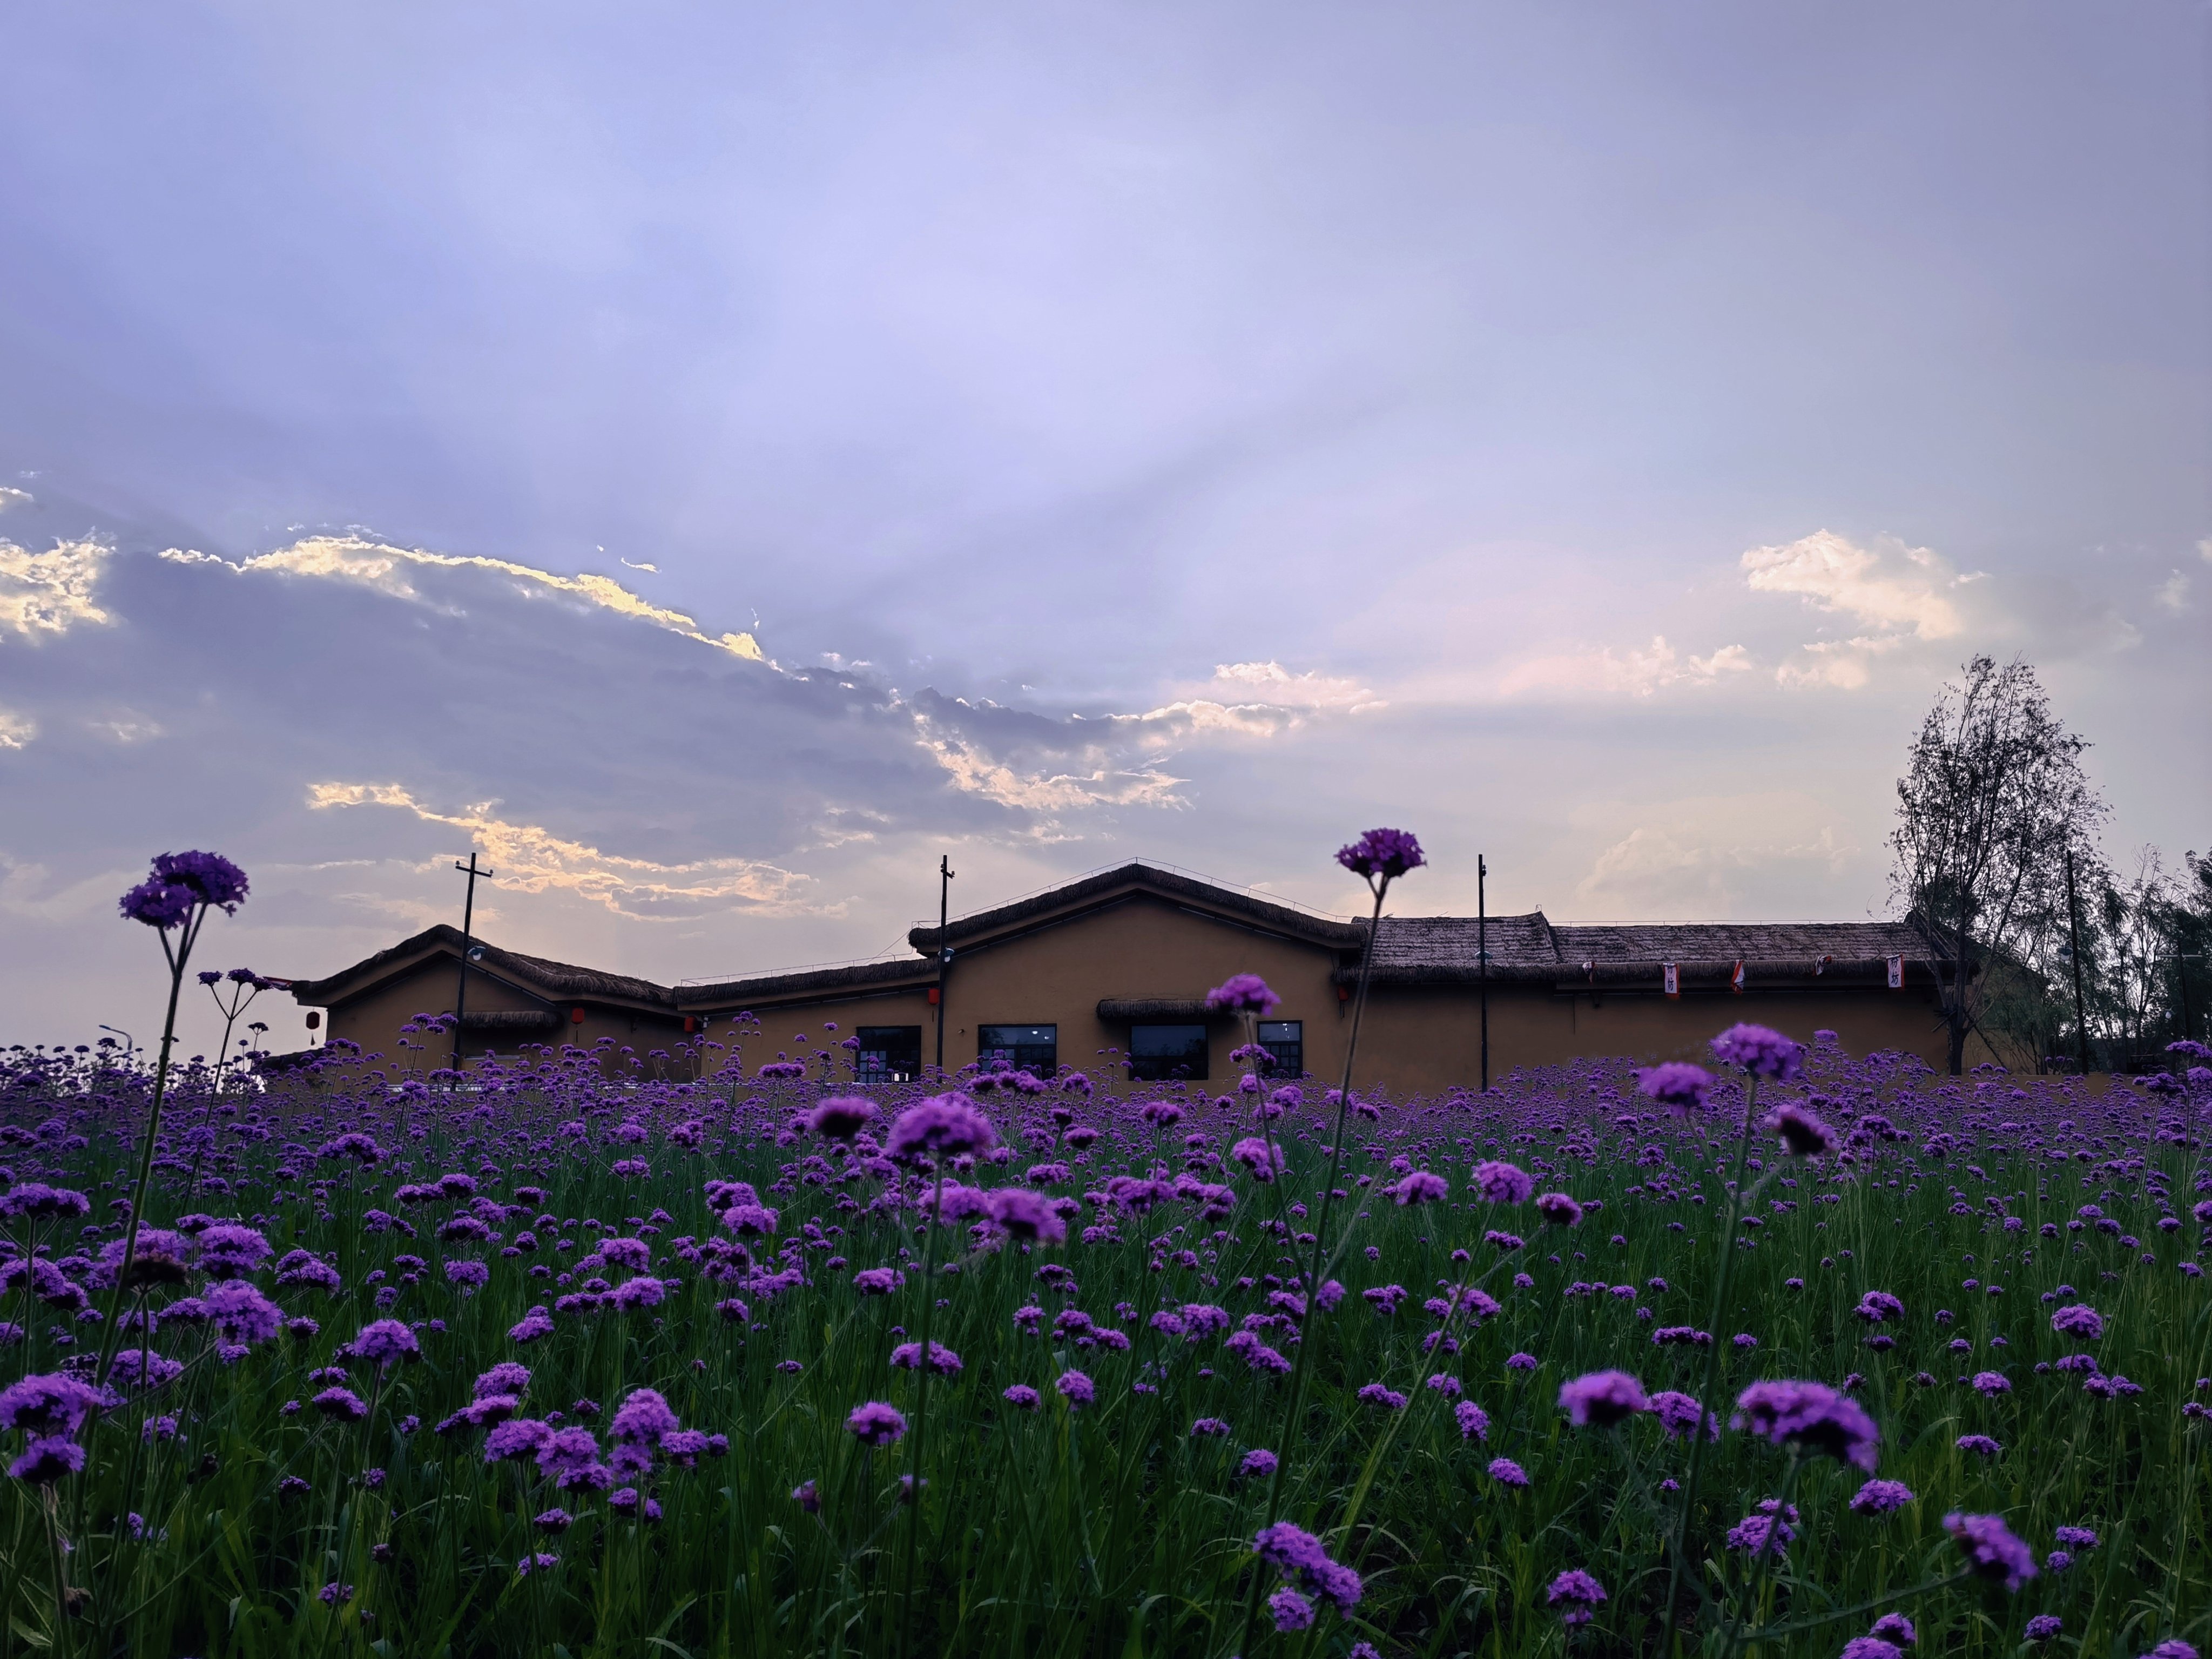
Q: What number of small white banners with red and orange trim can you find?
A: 5